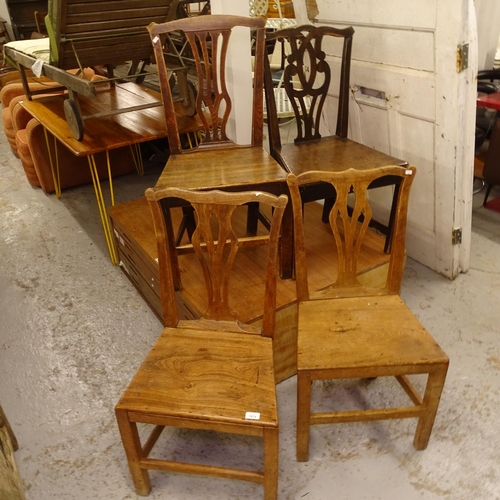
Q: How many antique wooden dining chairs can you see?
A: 4